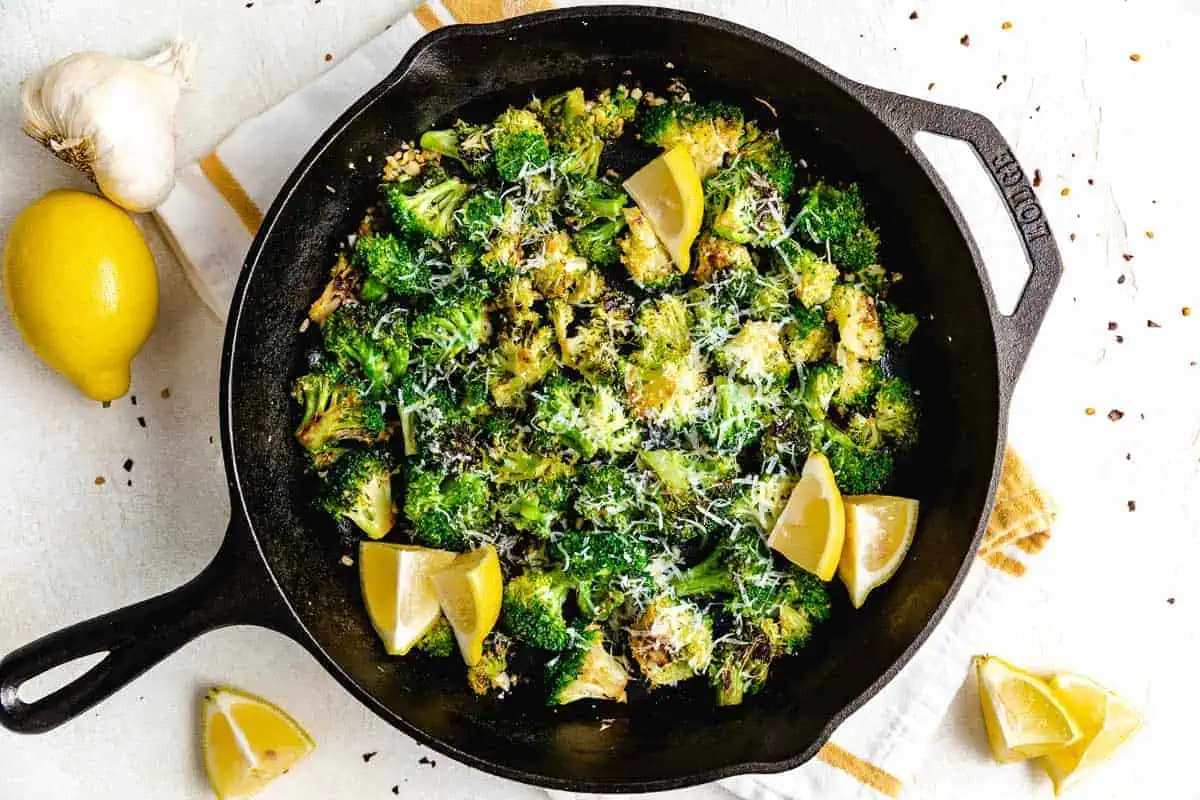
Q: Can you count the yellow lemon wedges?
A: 8